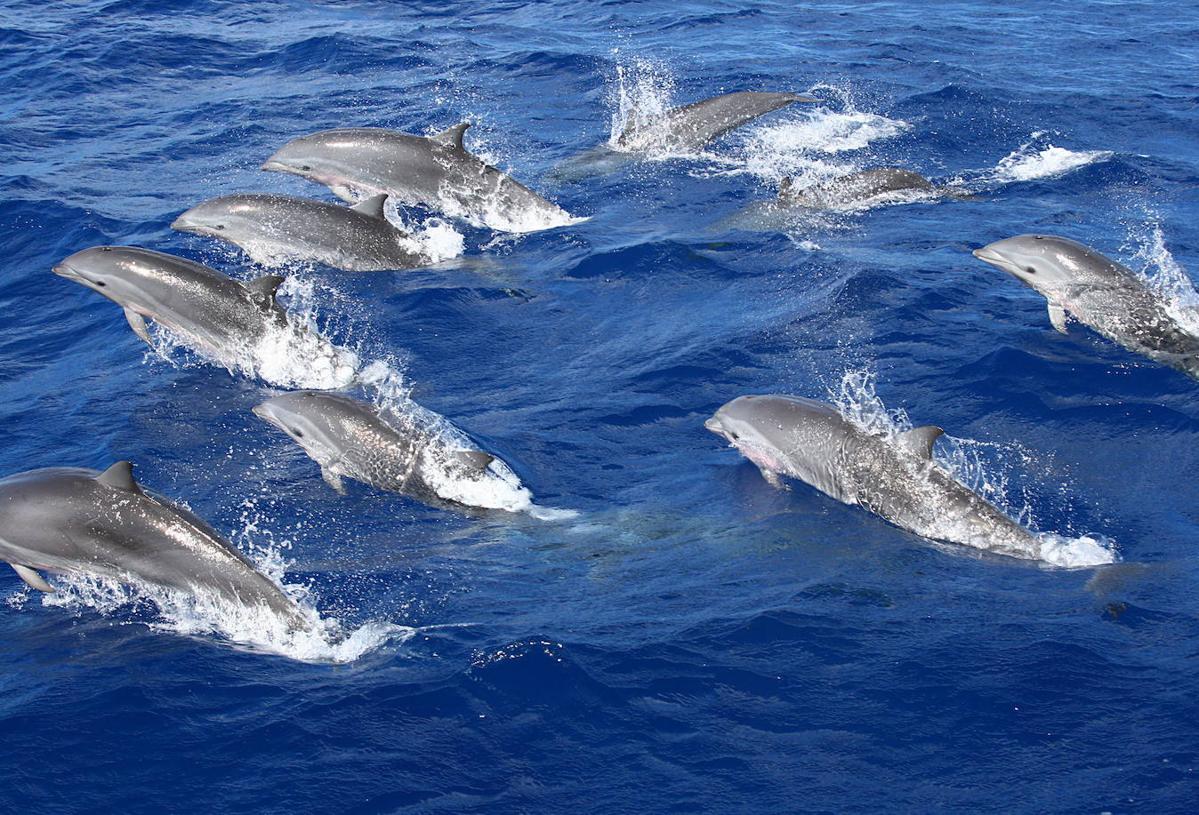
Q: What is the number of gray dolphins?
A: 9